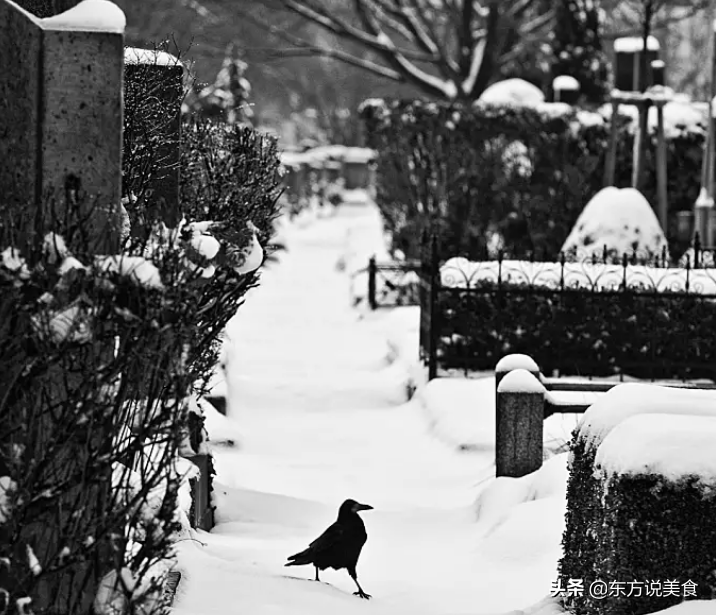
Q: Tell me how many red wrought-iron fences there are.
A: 0